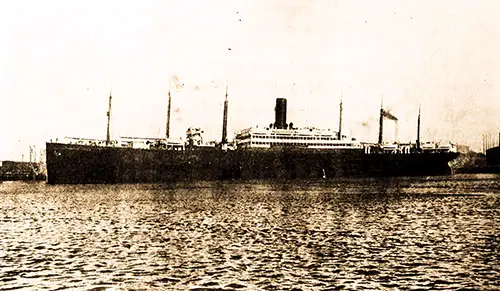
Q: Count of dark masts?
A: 6